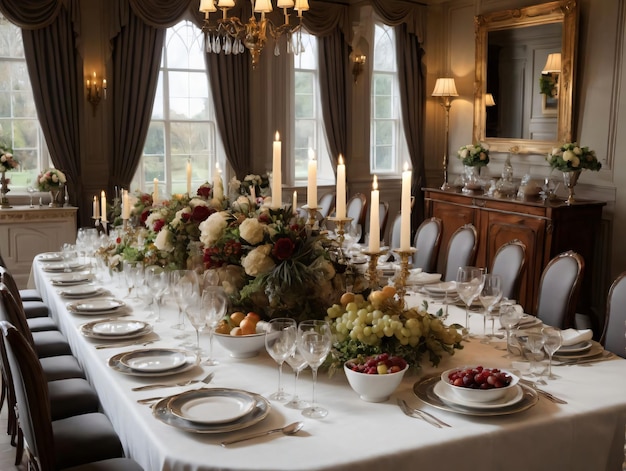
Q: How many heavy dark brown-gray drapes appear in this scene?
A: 5